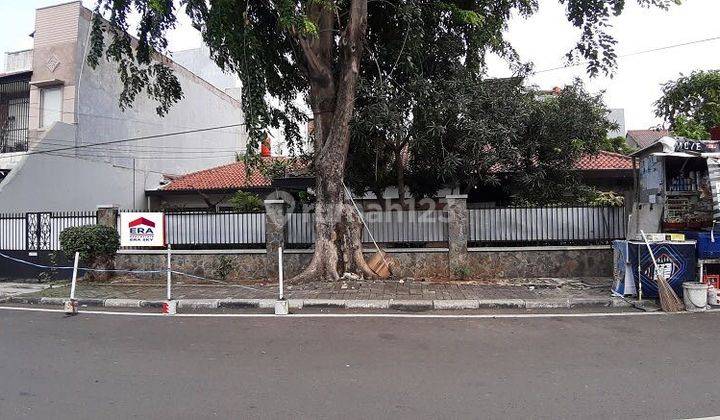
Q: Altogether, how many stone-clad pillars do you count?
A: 3